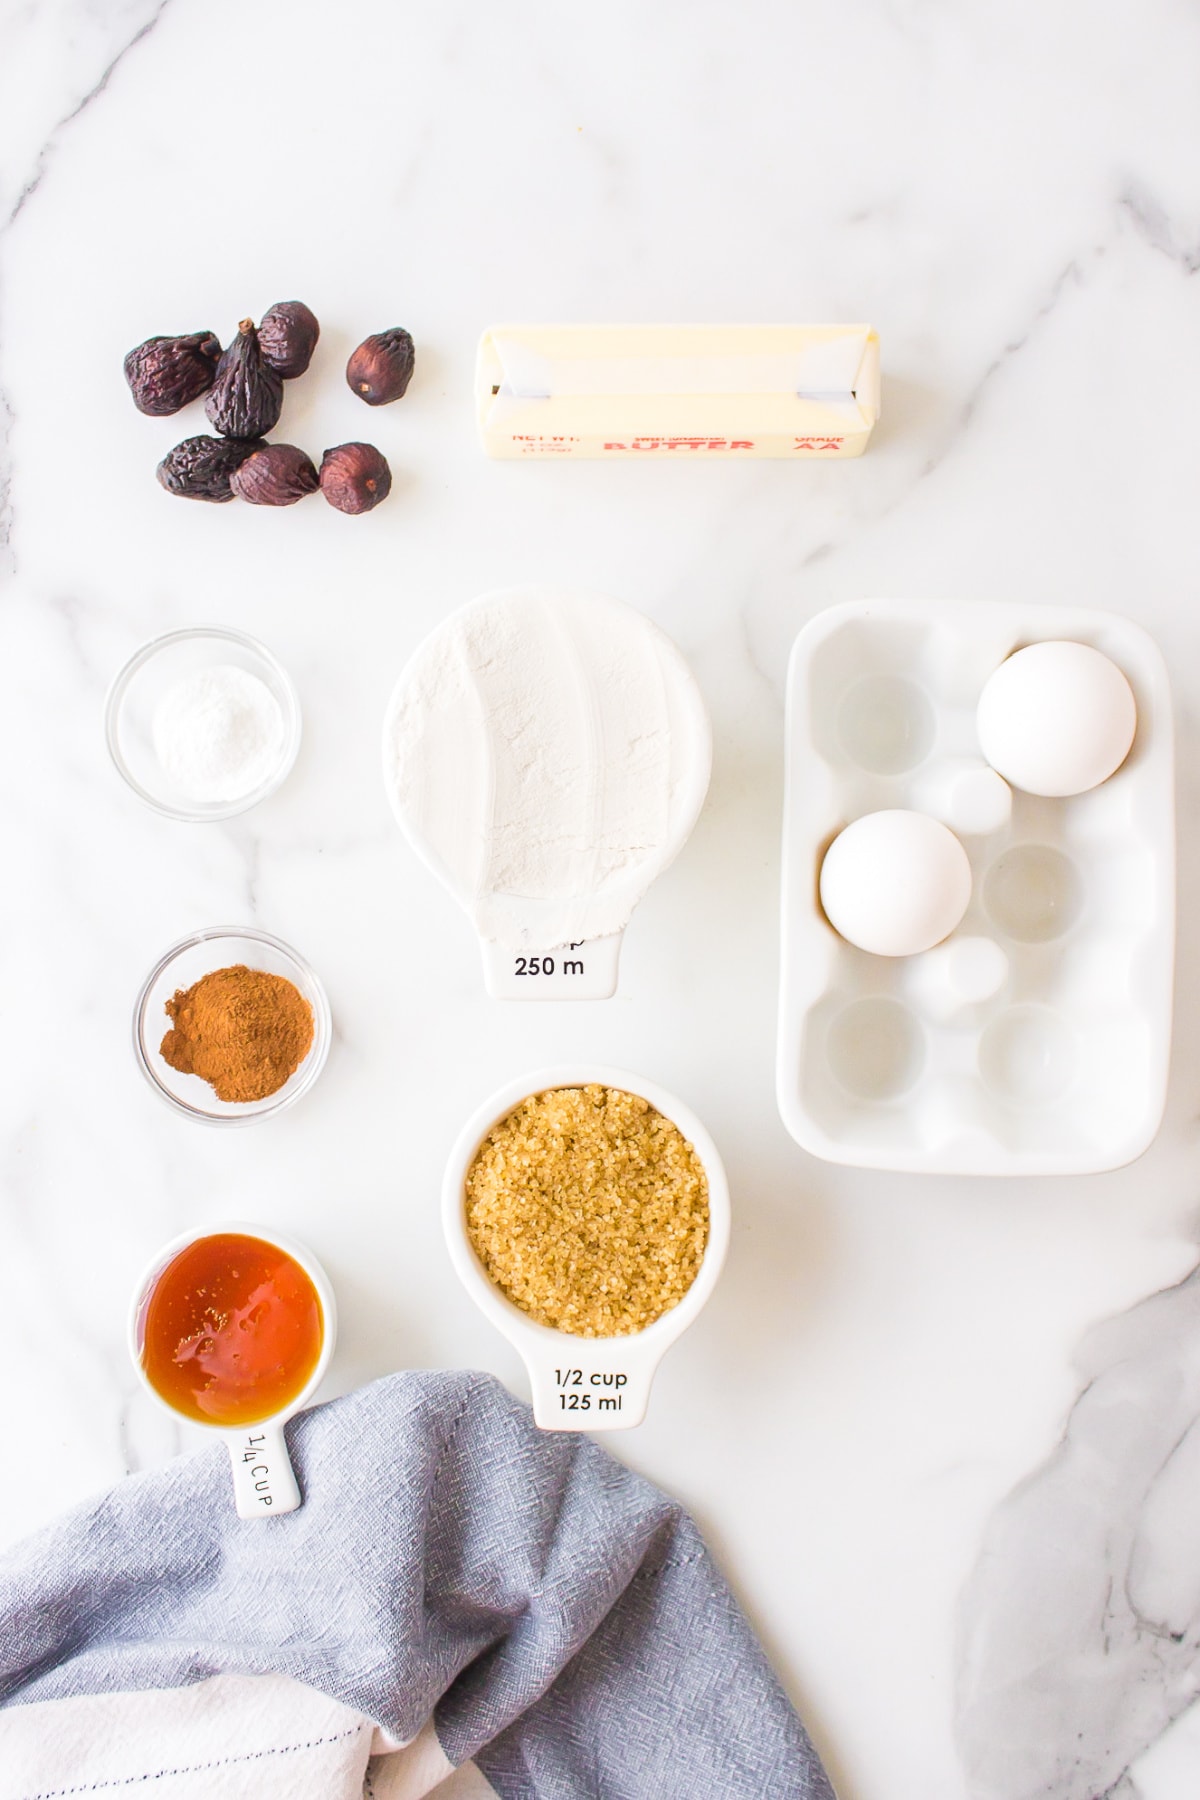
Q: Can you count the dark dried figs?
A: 7